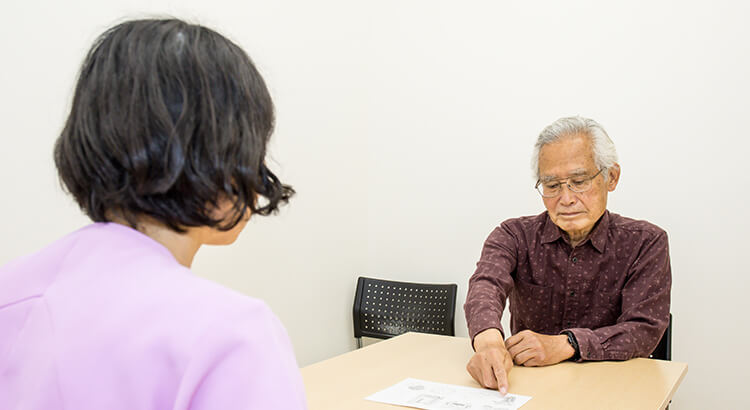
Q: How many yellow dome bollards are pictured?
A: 0